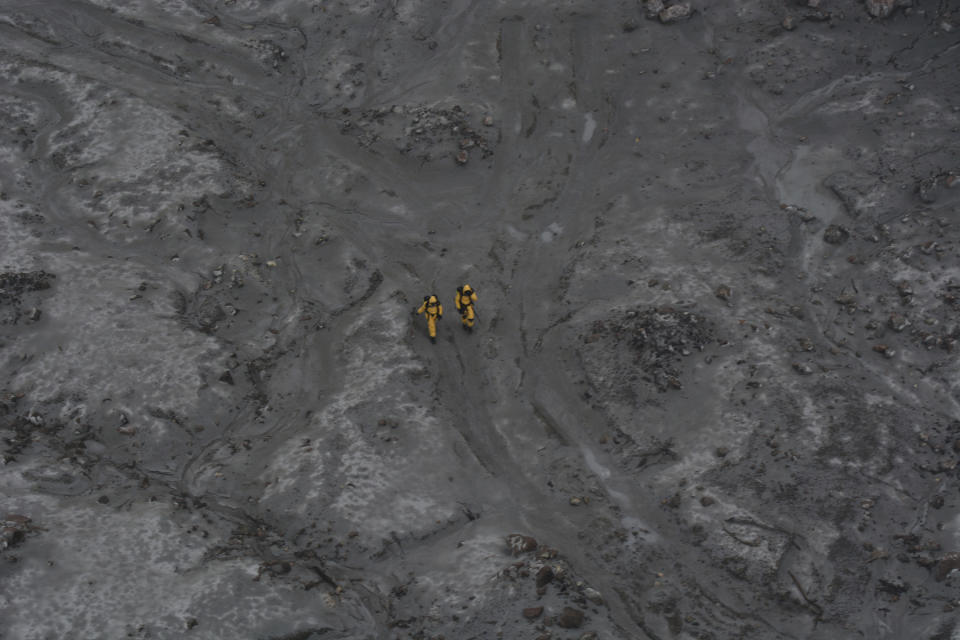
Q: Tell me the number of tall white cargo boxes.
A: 0